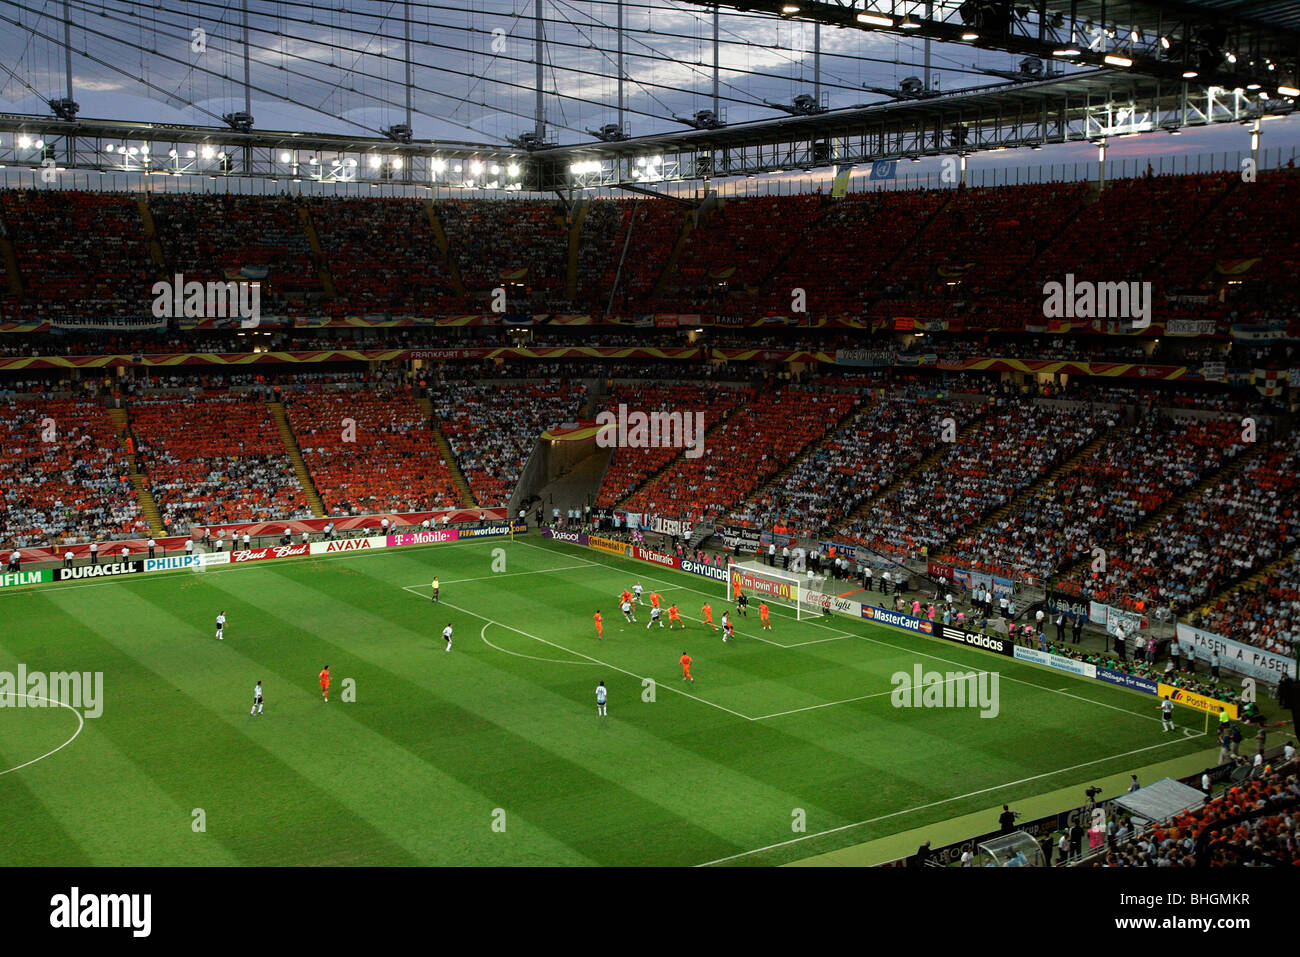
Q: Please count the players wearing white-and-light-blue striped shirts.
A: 9